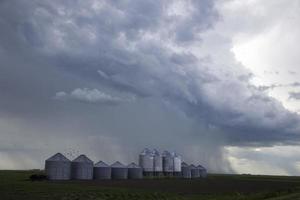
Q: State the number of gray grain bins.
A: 12